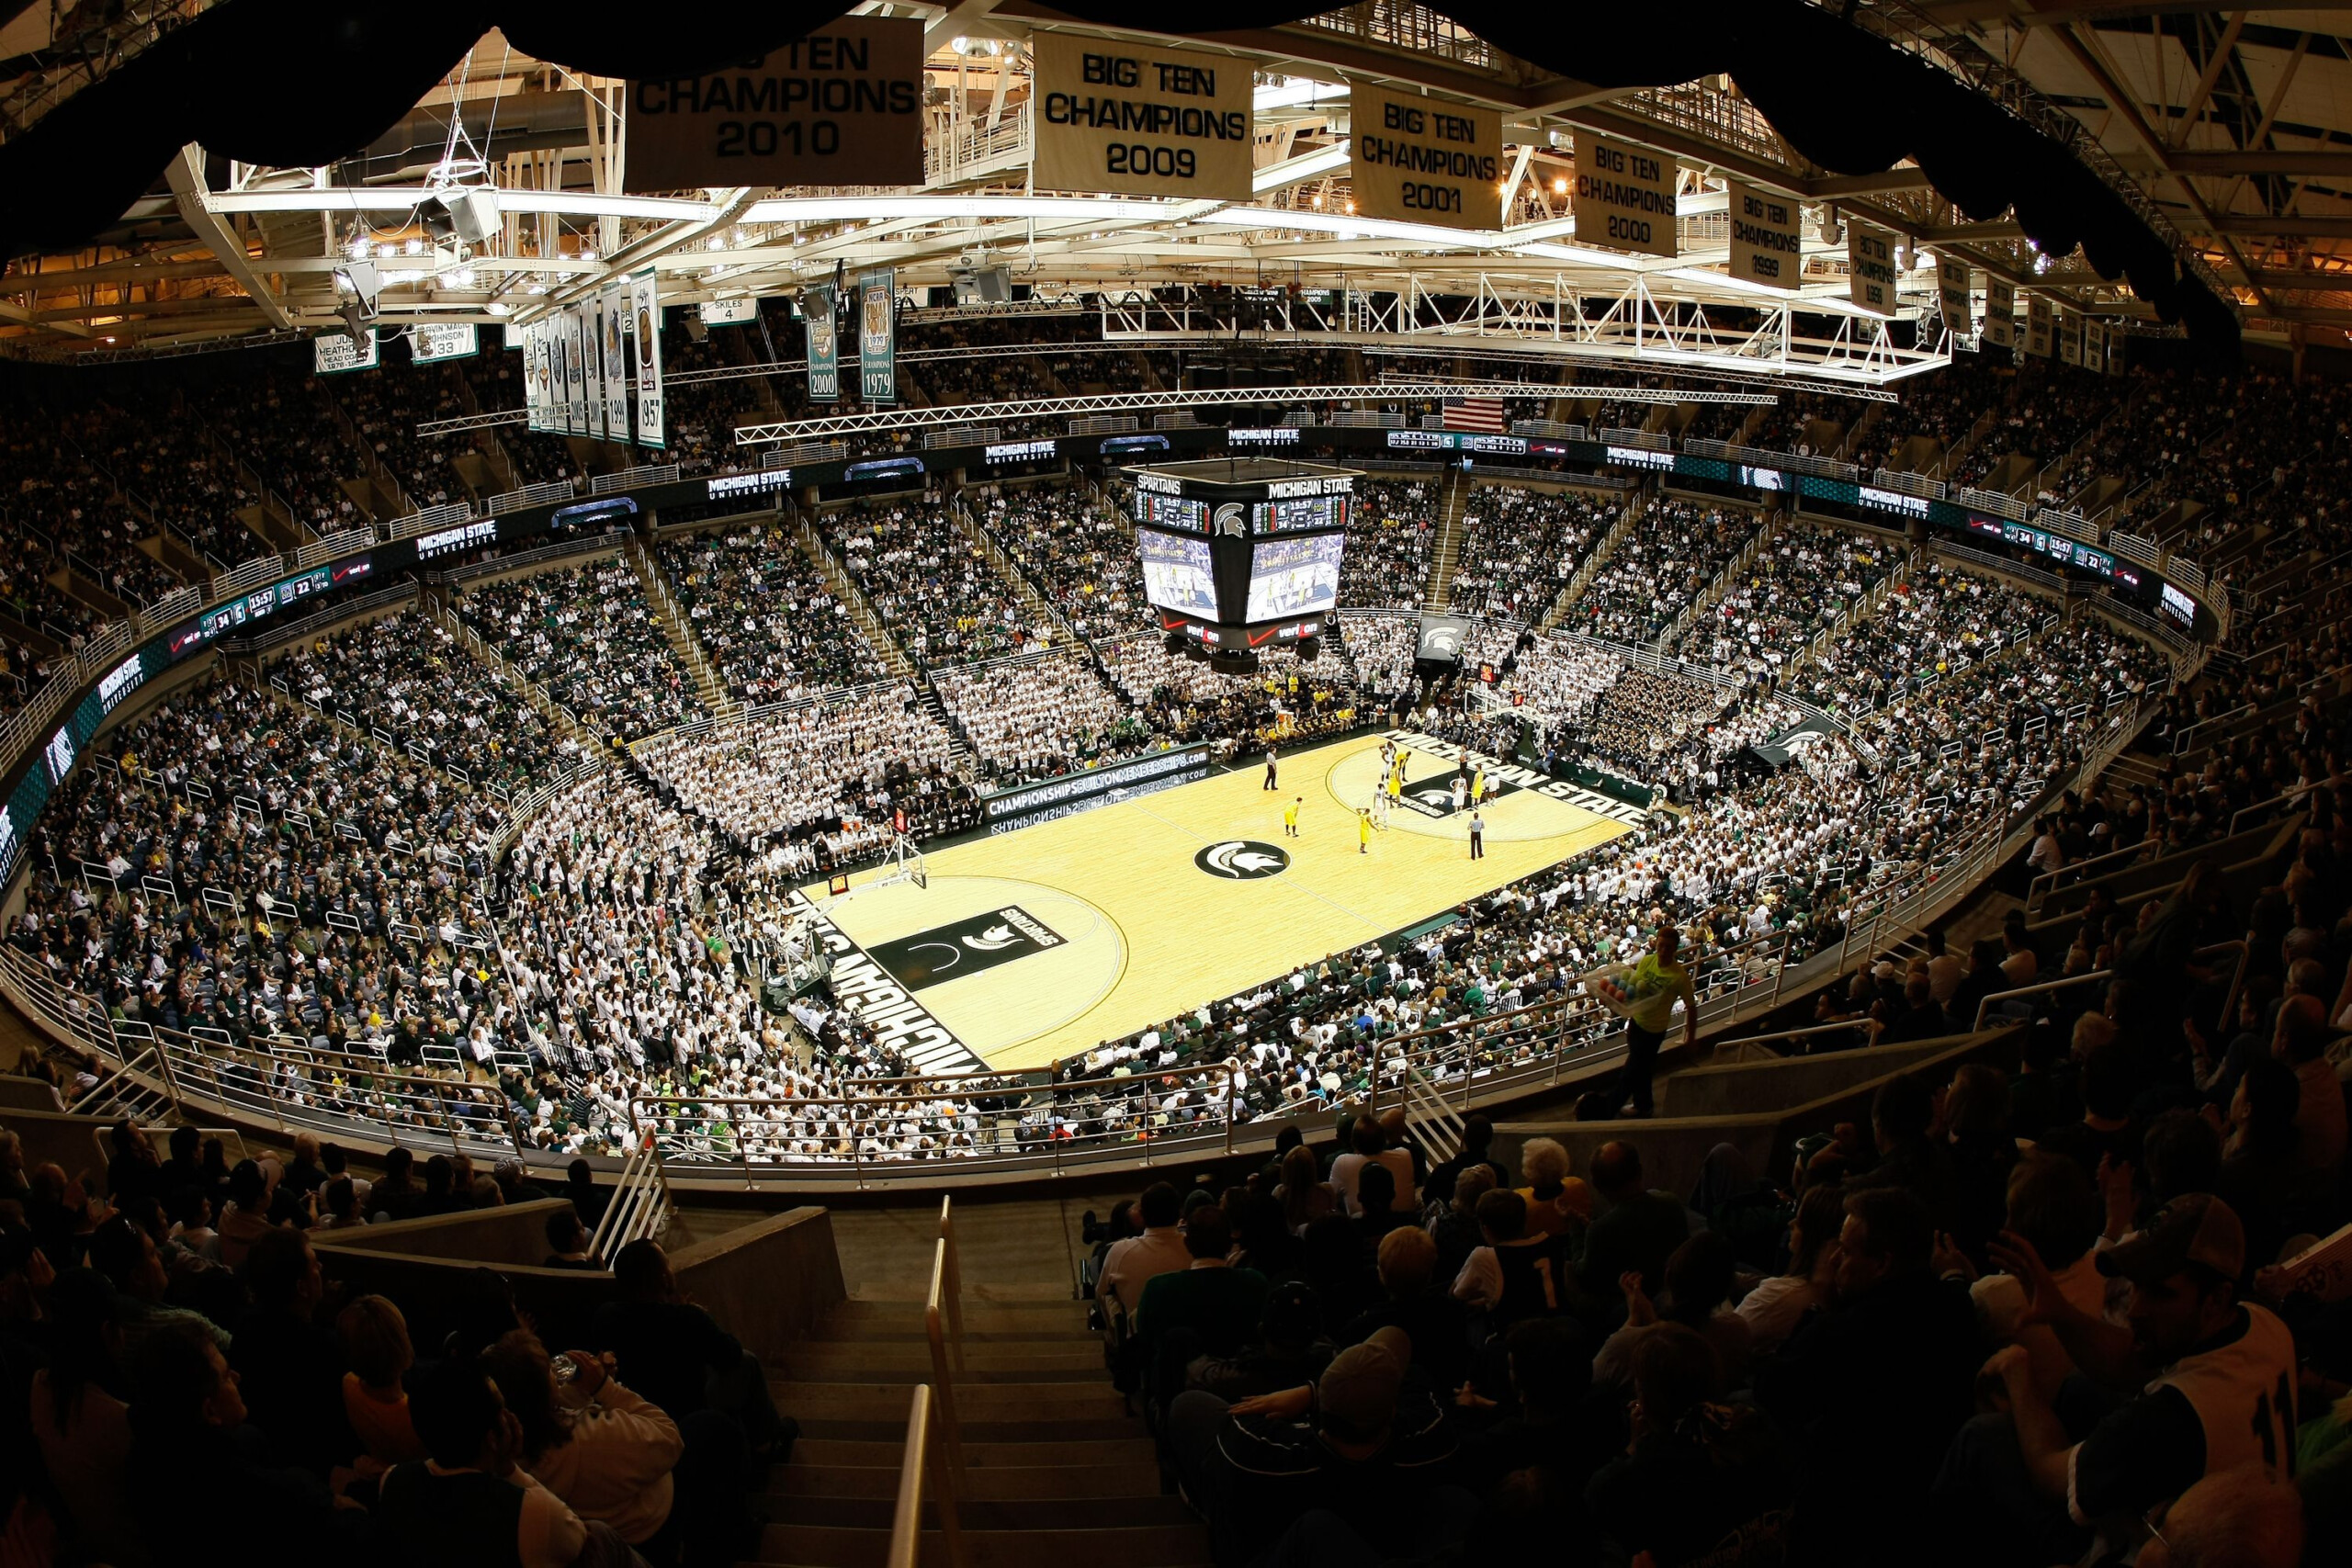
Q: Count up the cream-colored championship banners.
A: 12